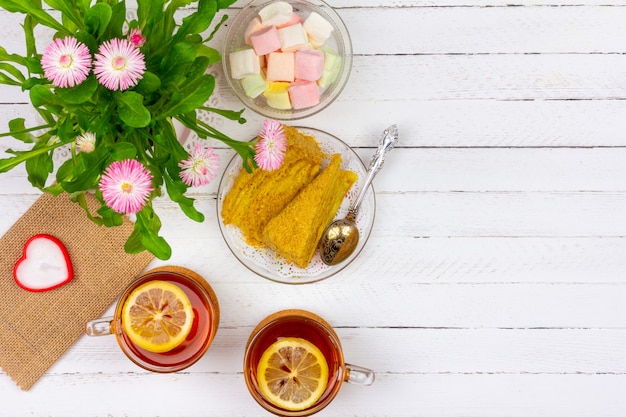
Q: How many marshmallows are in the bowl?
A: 13